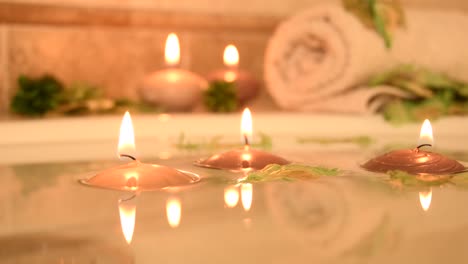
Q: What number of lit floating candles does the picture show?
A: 3